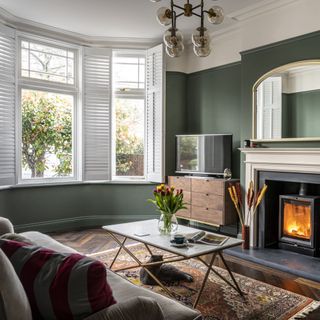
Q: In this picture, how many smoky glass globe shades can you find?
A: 6